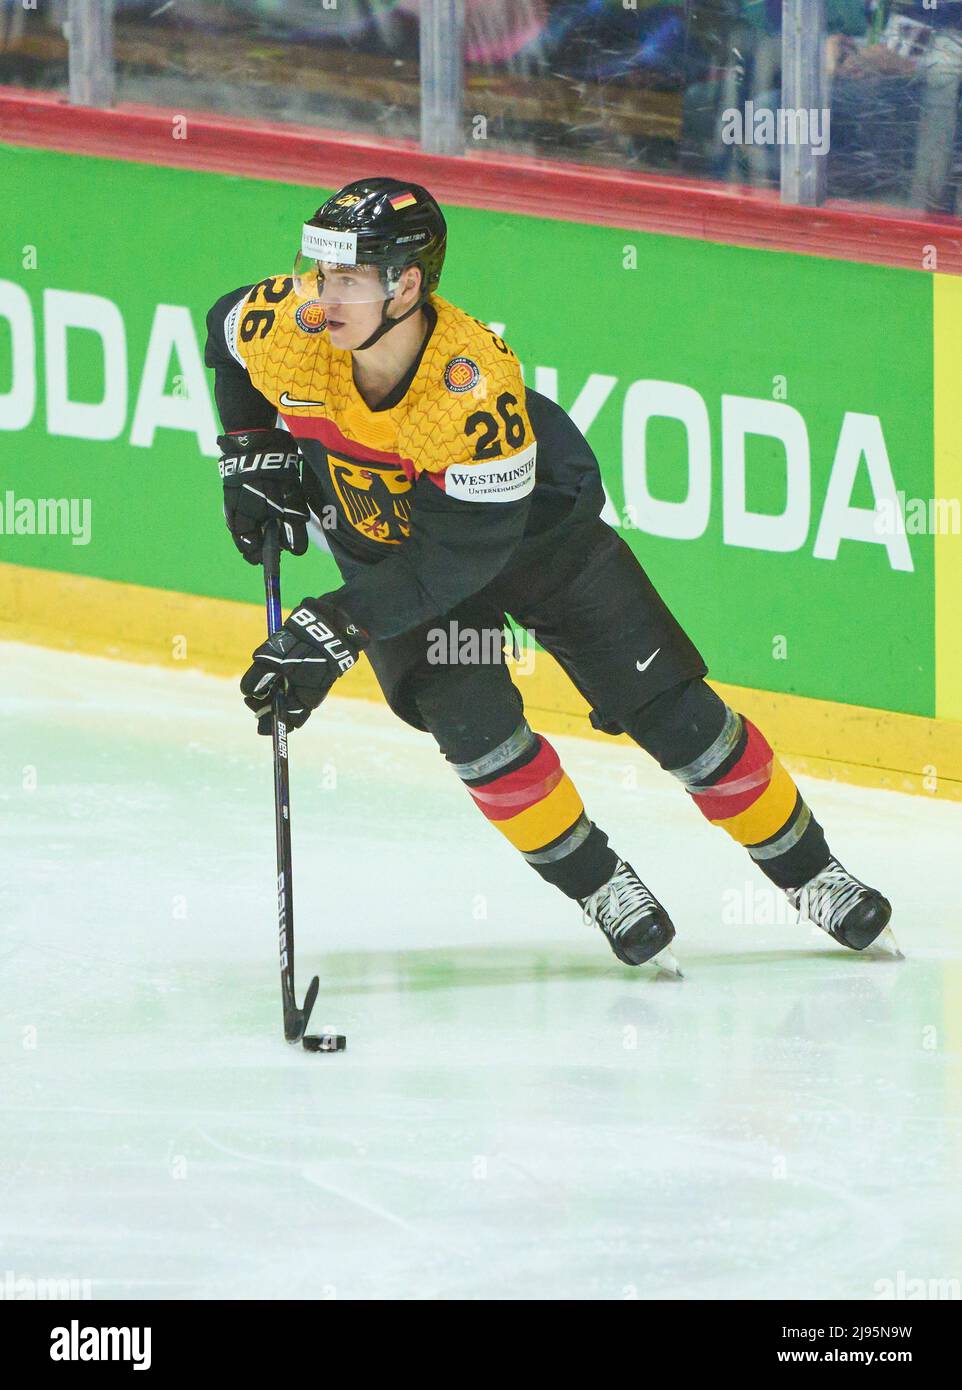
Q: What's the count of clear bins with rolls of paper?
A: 0